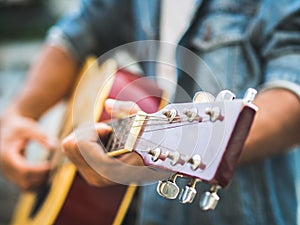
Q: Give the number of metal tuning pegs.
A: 6